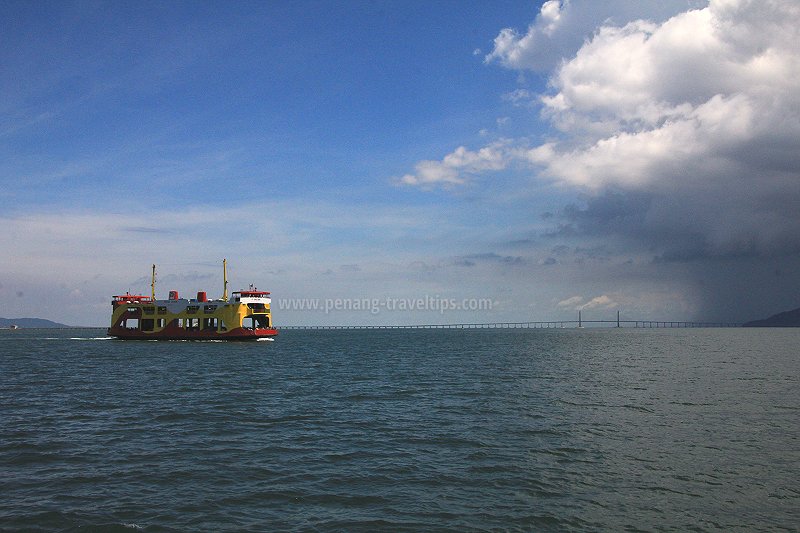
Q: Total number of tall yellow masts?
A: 2